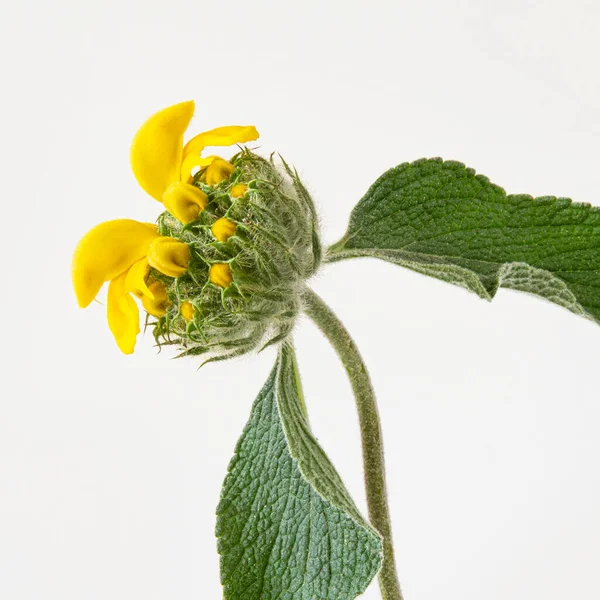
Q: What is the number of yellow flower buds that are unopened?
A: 8